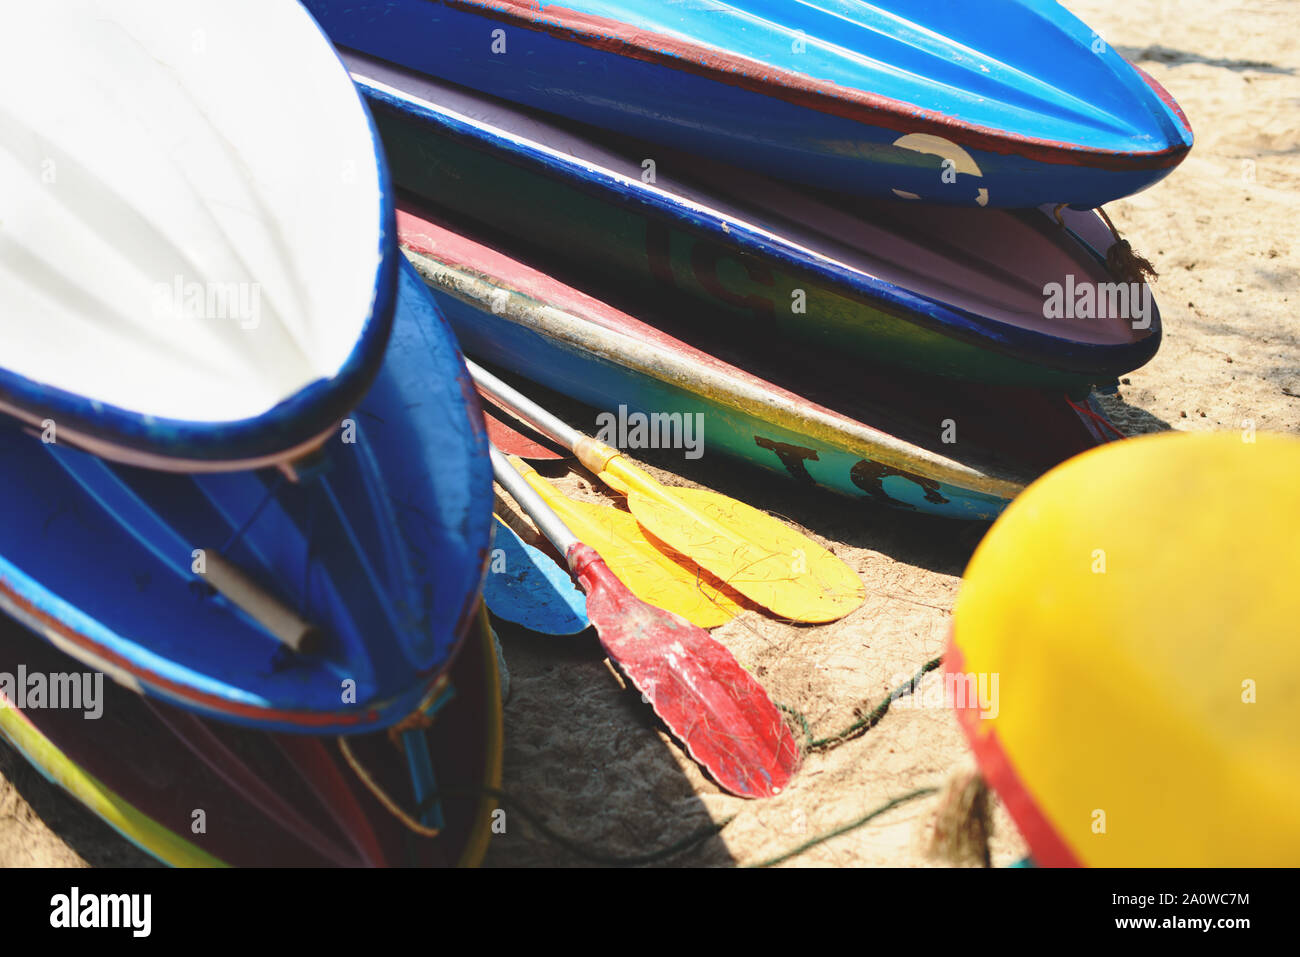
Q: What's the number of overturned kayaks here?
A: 1